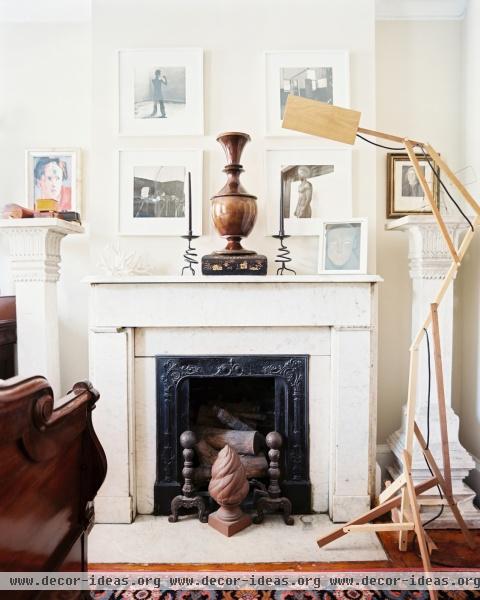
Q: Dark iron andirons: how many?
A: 2